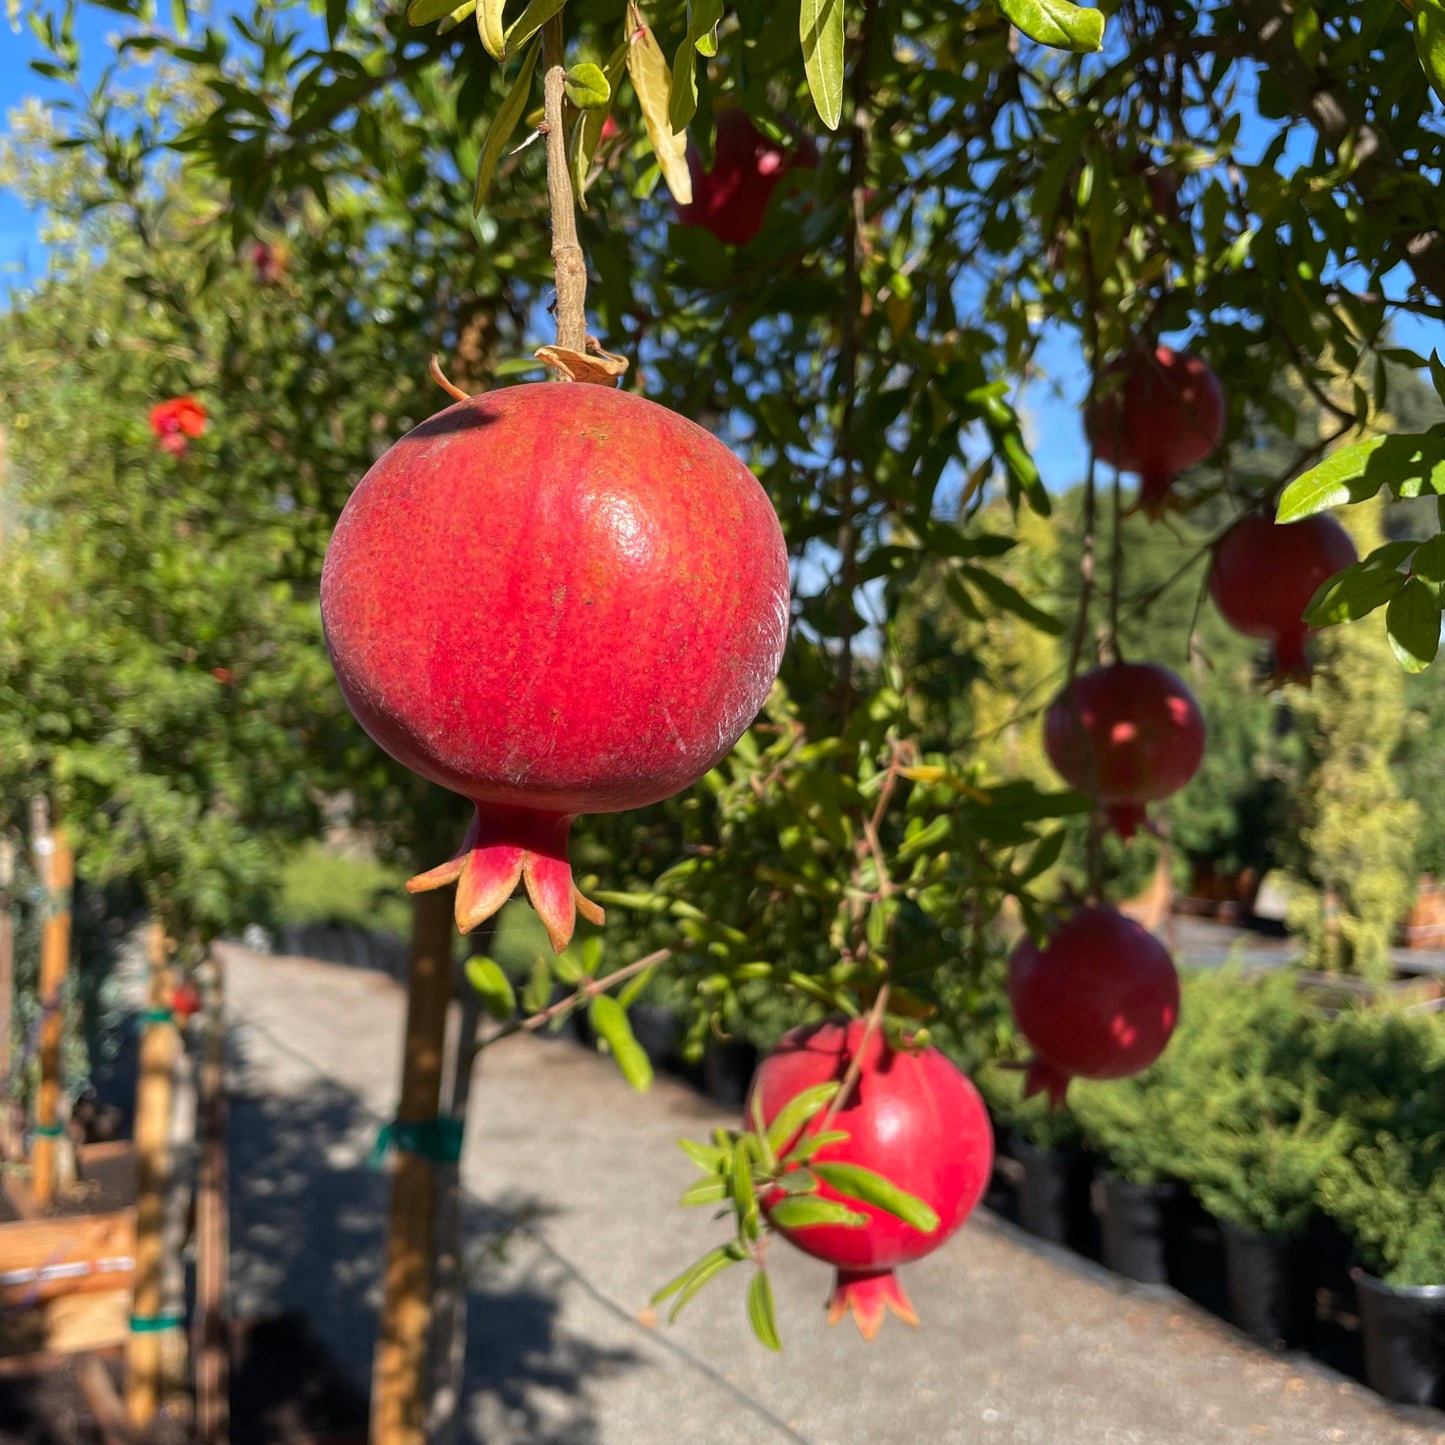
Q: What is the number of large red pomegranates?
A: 7